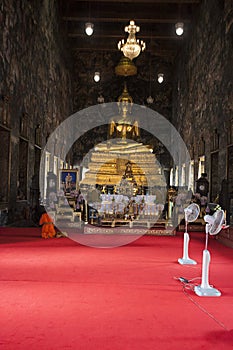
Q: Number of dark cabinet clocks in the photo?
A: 2